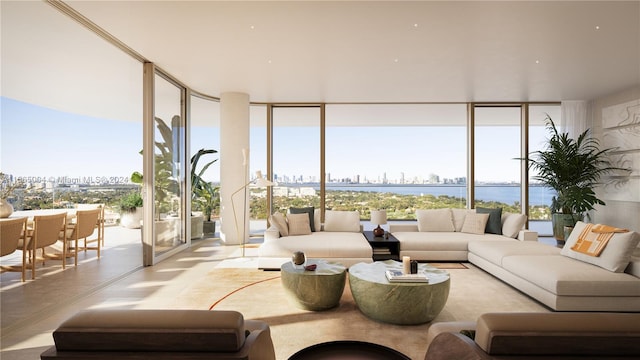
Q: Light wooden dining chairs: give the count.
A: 4